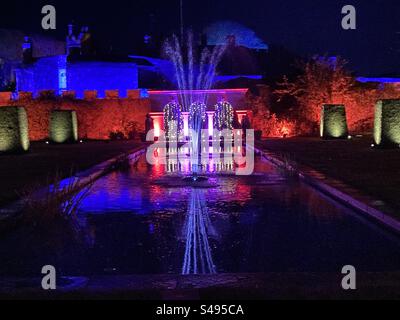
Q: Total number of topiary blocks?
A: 4